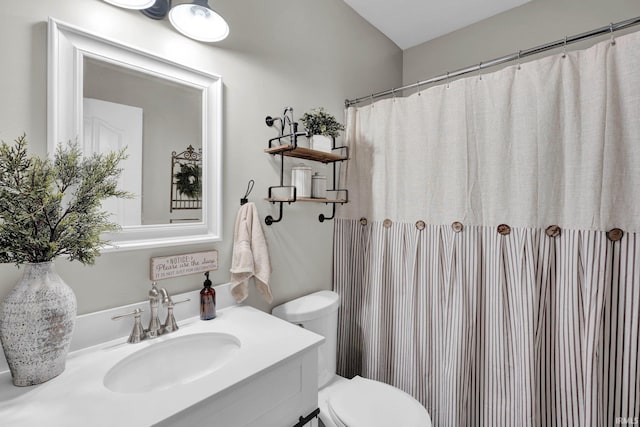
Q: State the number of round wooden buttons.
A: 7